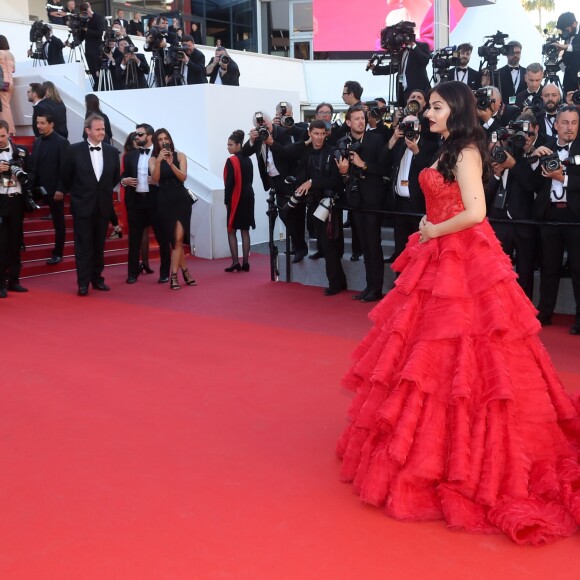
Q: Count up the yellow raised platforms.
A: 0